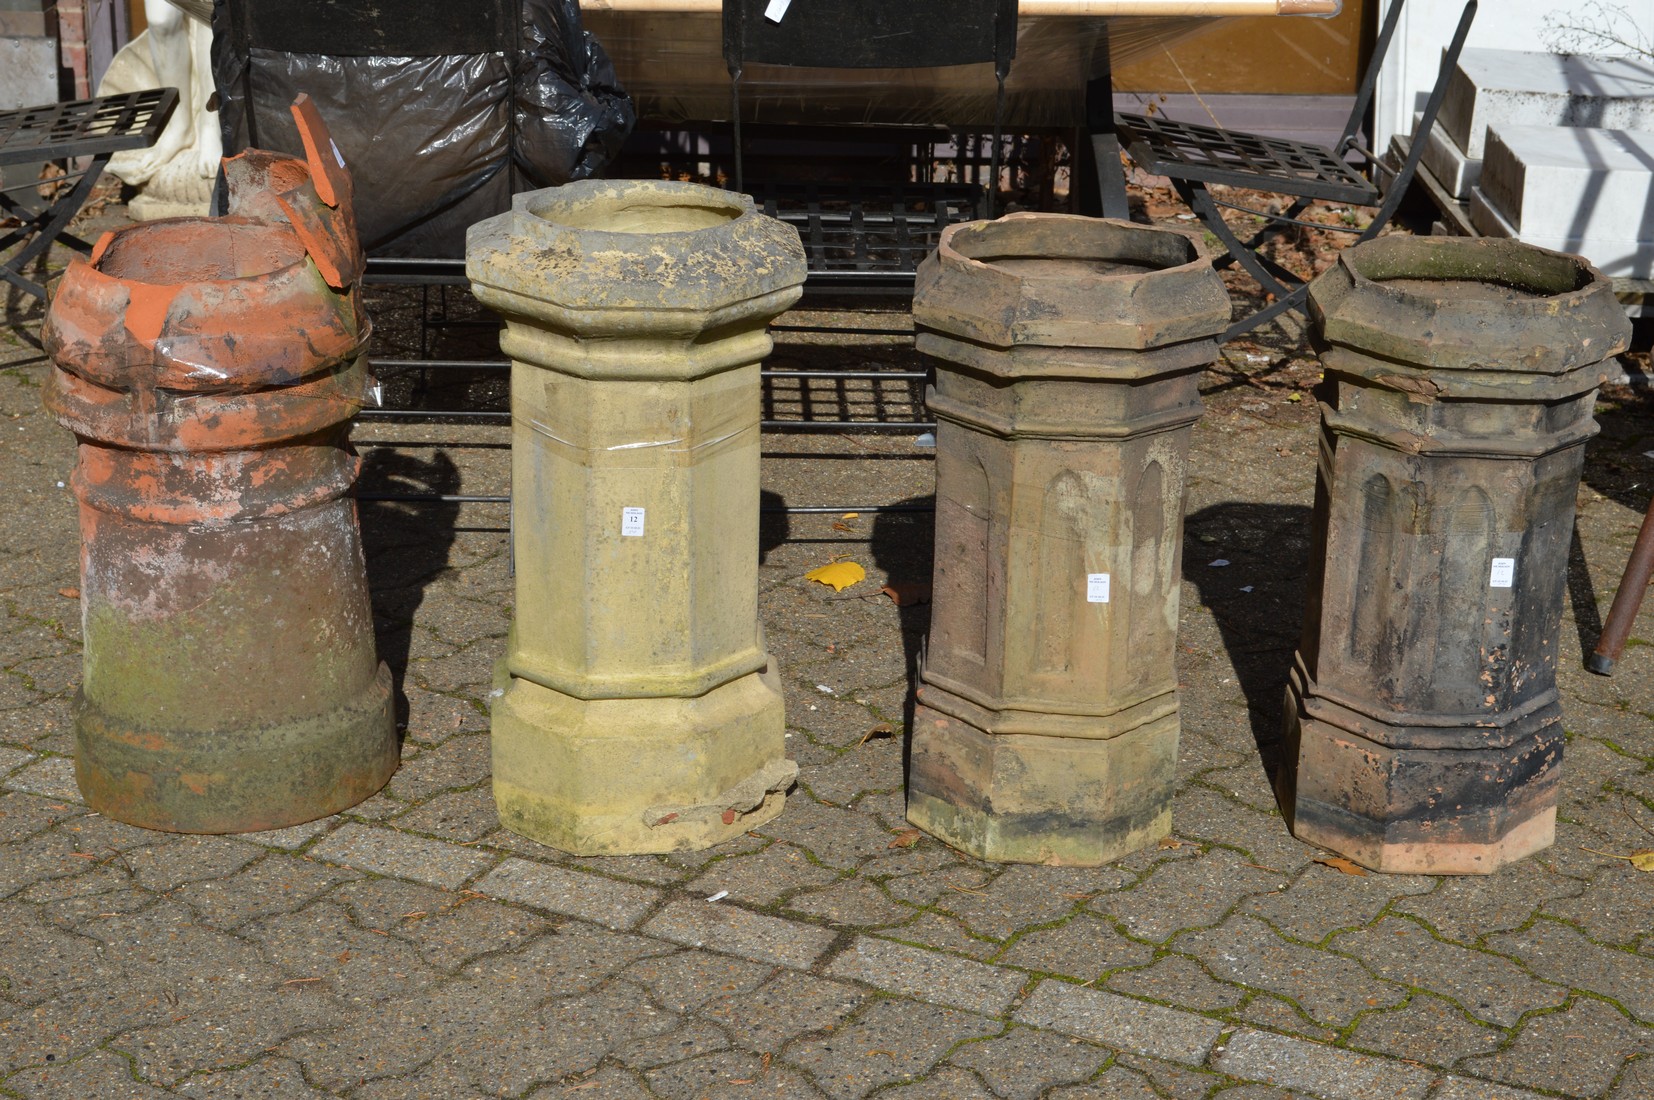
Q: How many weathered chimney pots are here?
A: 4